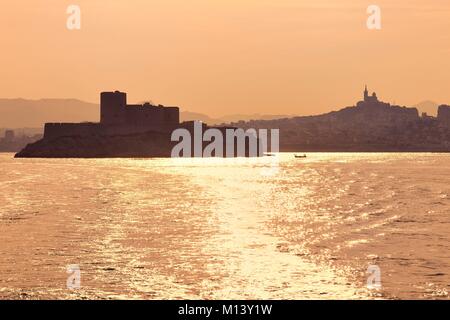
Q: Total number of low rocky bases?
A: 1